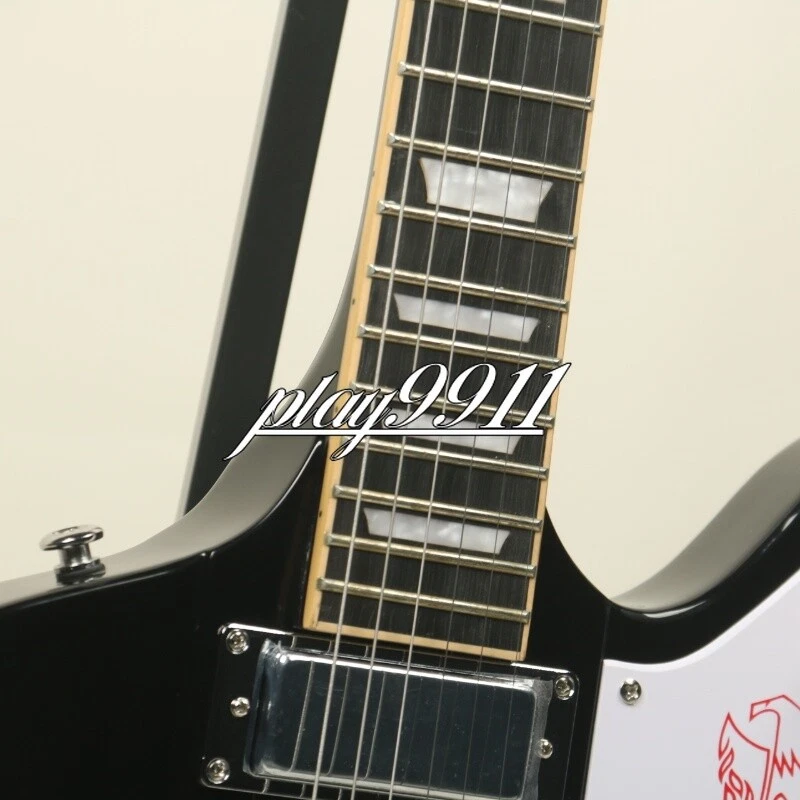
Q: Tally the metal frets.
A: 11